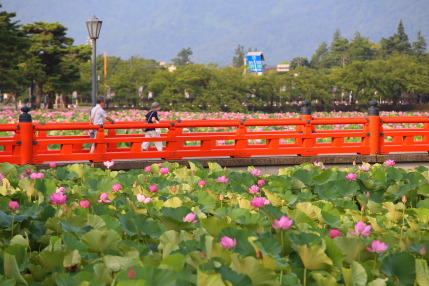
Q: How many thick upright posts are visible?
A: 3